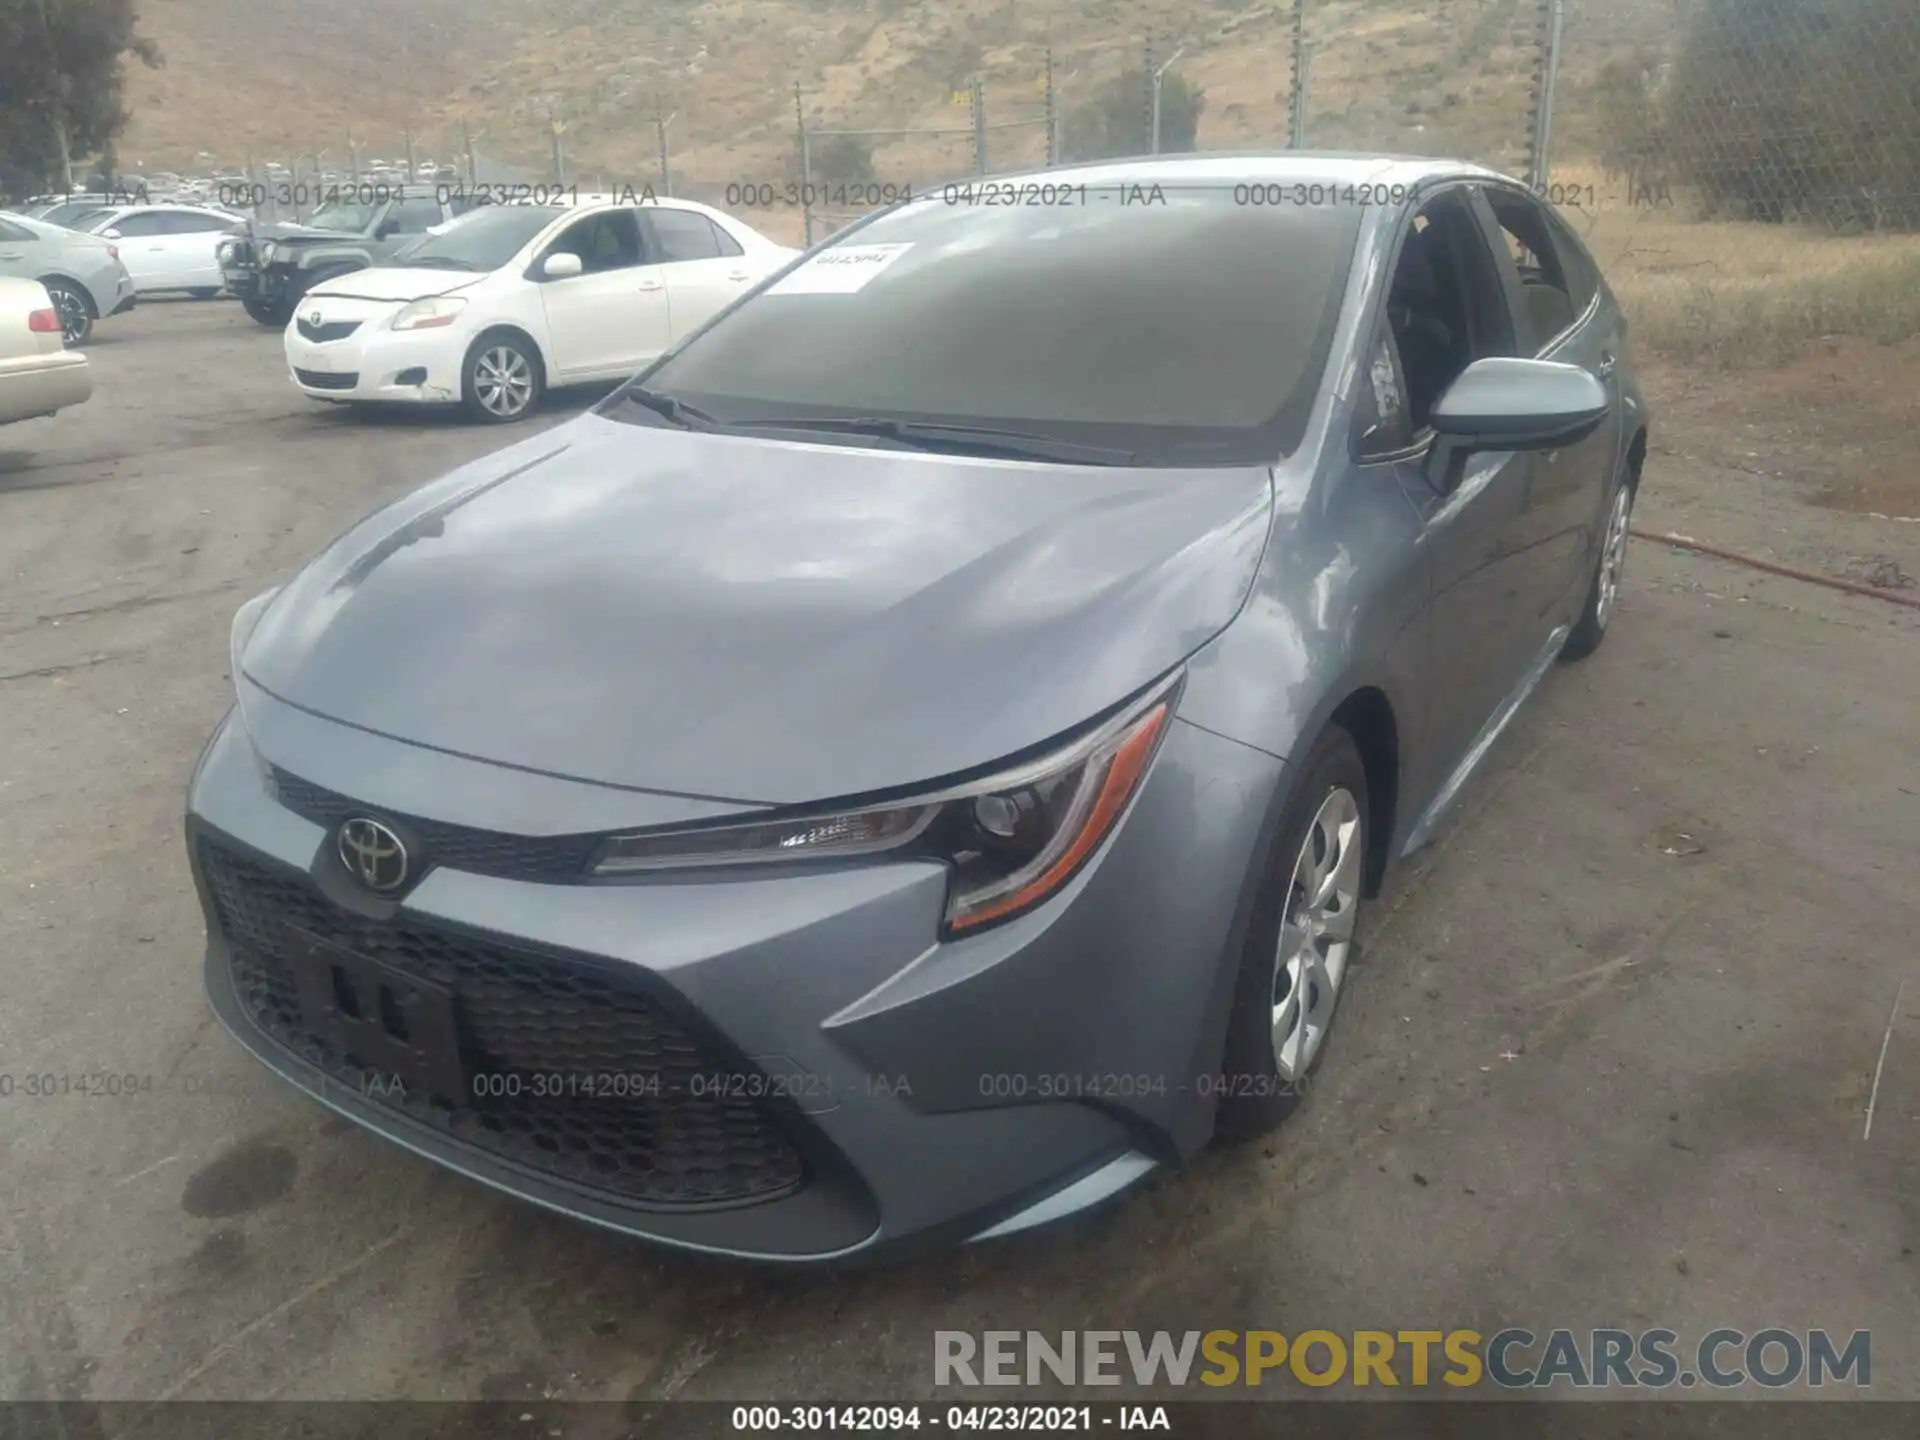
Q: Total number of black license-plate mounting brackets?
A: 1